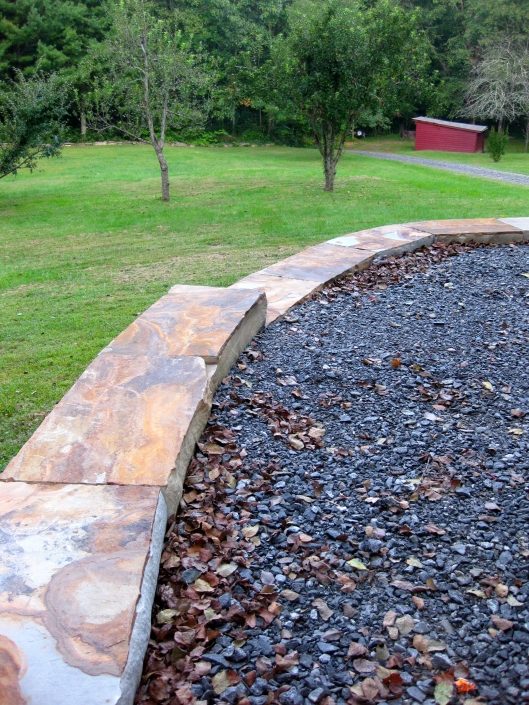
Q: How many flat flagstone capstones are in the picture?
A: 8